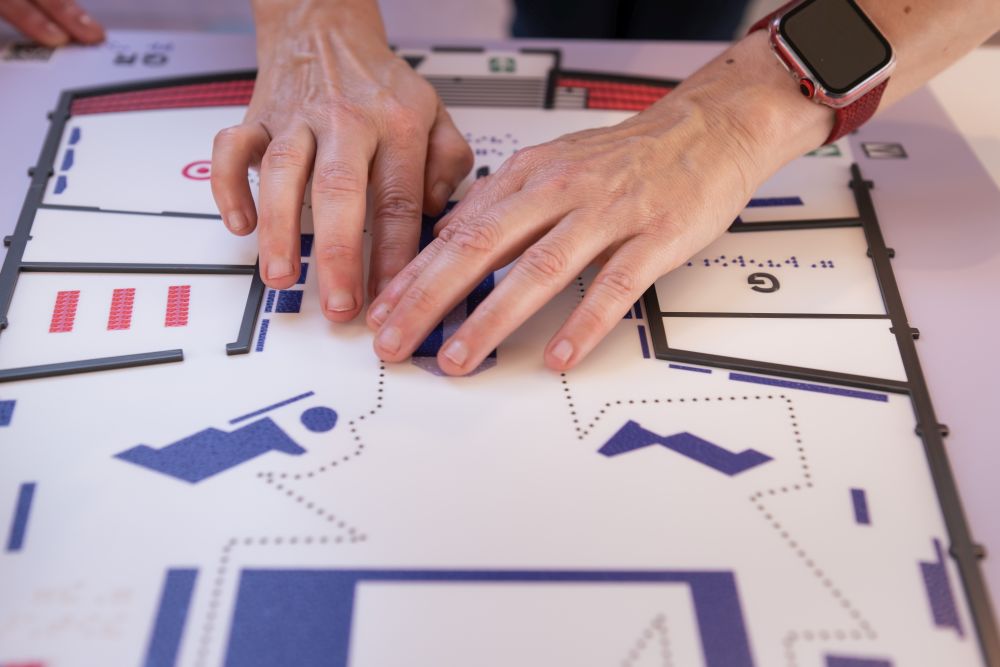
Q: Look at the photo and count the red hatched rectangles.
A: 3